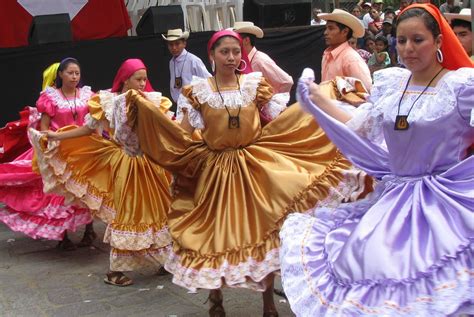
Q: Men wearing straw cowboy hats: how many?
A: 4